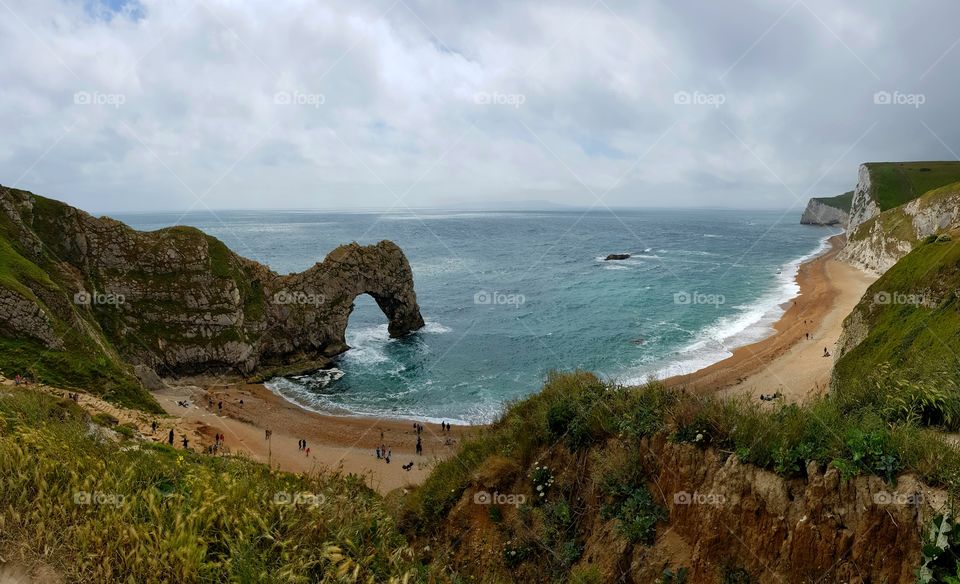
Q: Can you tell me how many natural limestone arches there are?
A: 1